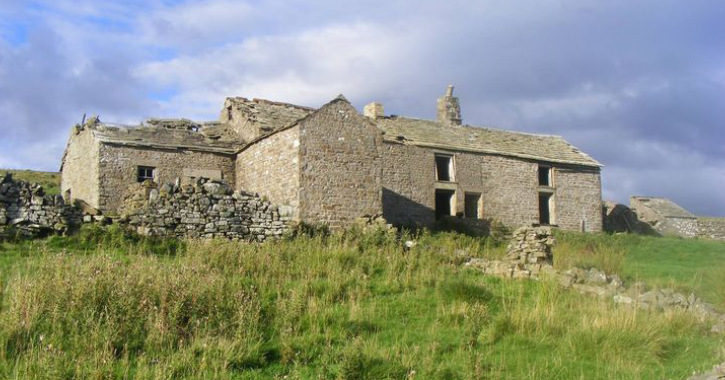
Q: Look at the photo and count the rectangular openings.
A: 6